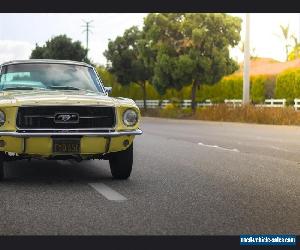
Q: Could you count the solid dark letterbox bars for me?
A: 2